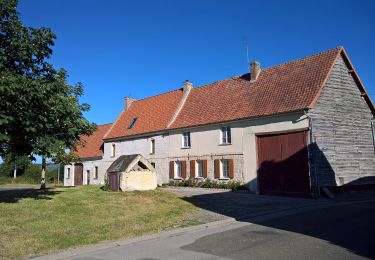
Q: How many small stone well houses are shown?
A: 1